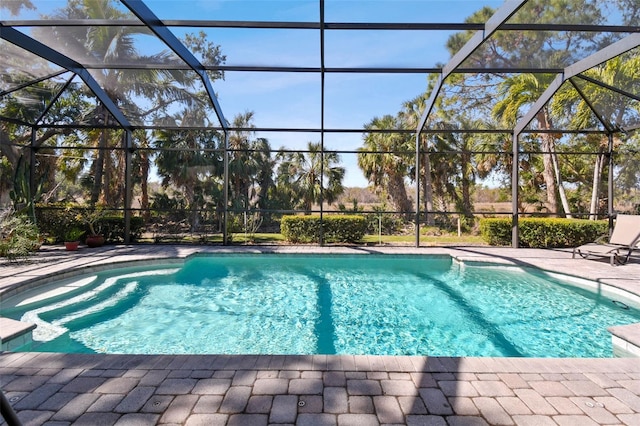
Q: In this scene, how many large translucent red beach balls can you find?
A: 0